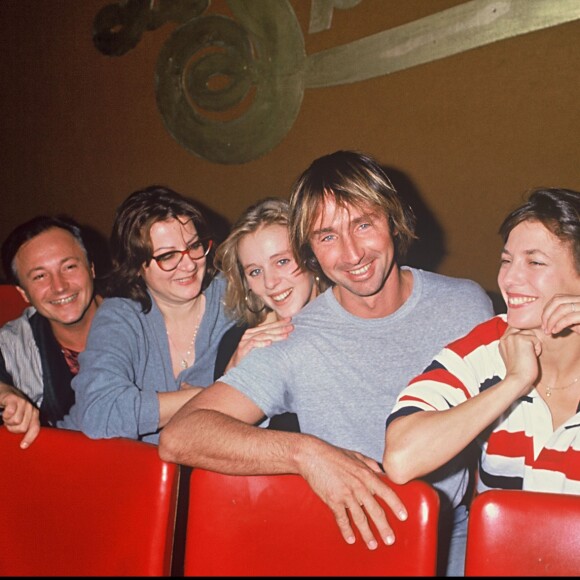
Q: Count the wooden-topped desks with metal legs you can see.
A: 0